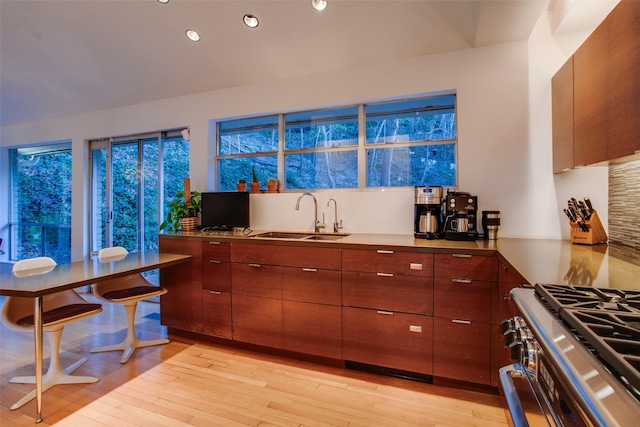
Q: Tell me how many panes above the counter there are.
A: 6